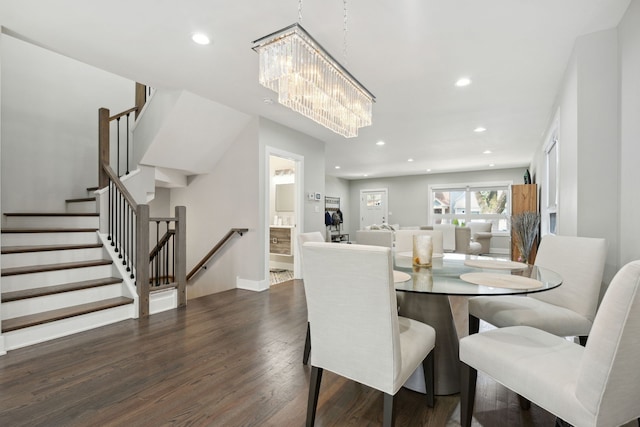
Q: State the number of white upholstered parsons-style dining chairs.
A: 5